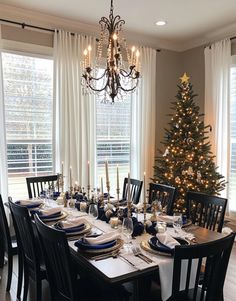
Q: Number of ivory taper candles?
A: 8